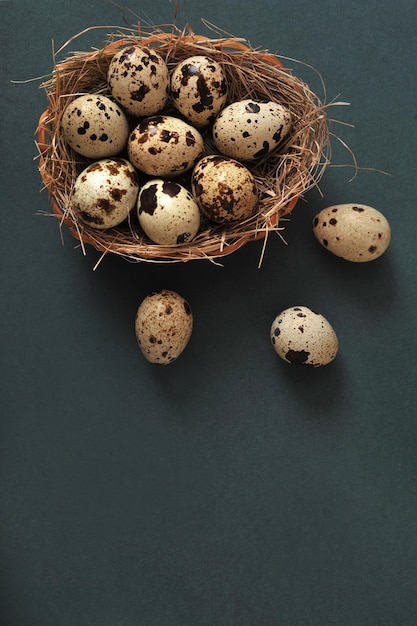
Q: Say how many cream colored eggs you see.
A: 11